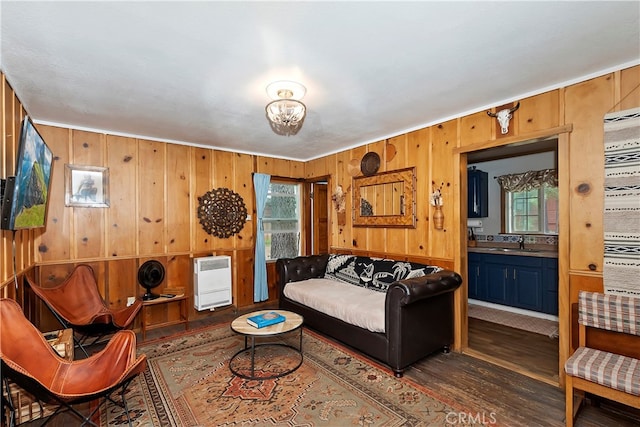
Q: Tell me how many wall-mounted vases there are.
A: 2